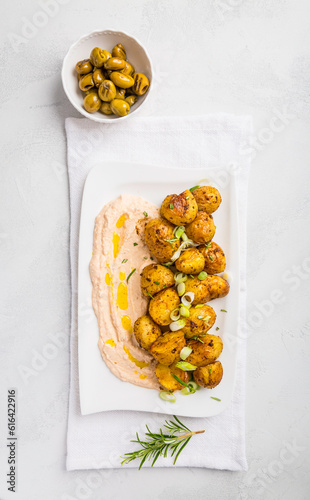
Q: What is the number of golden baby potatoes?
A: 15